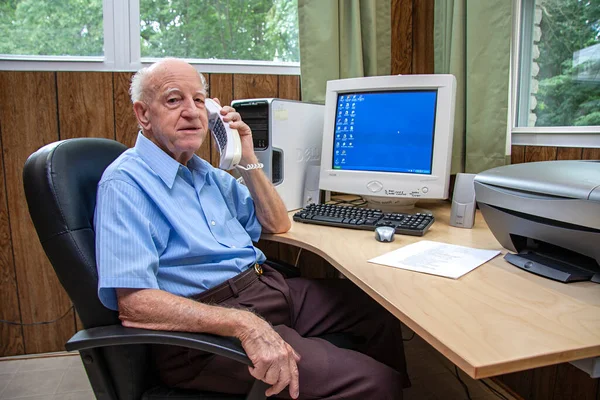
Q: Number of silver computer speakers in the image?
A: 2